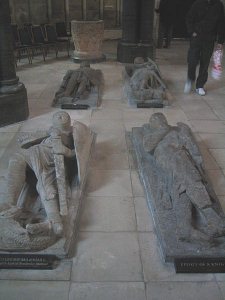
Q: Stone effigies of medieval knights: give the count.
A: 4